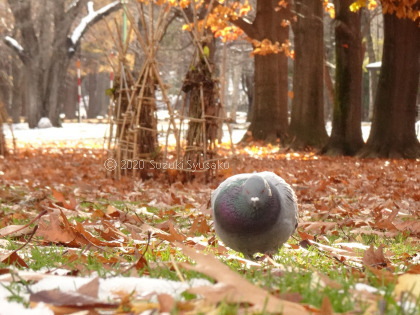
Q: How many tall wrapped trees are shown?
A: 3